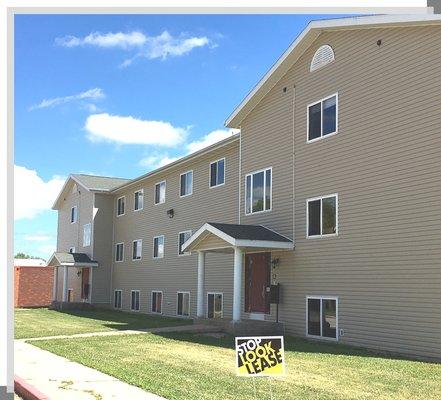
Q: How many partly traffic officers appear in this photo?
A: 0